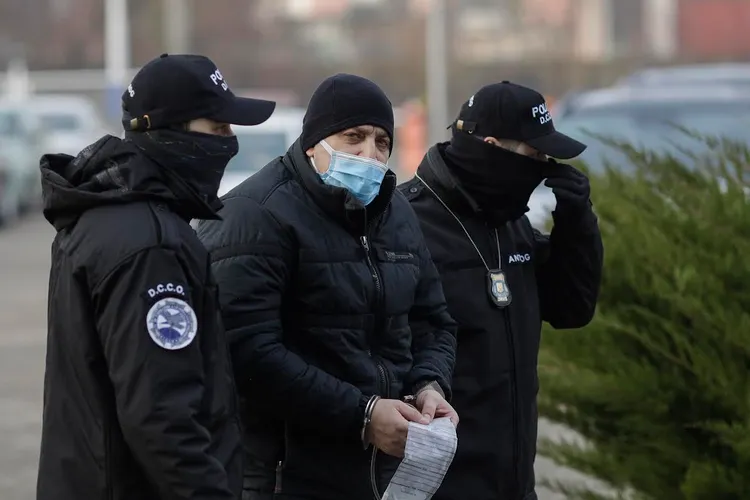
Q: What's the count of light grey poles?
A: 3